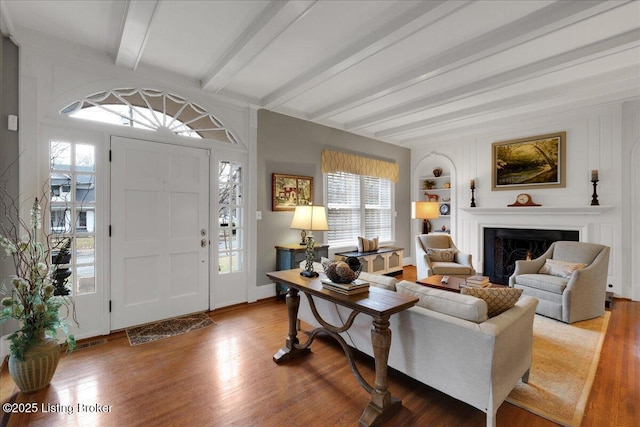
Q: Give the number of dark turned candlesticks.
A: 2